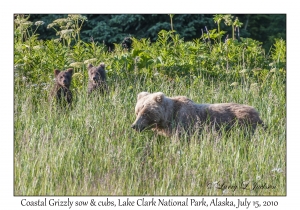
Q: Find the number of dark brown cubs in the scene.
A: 2